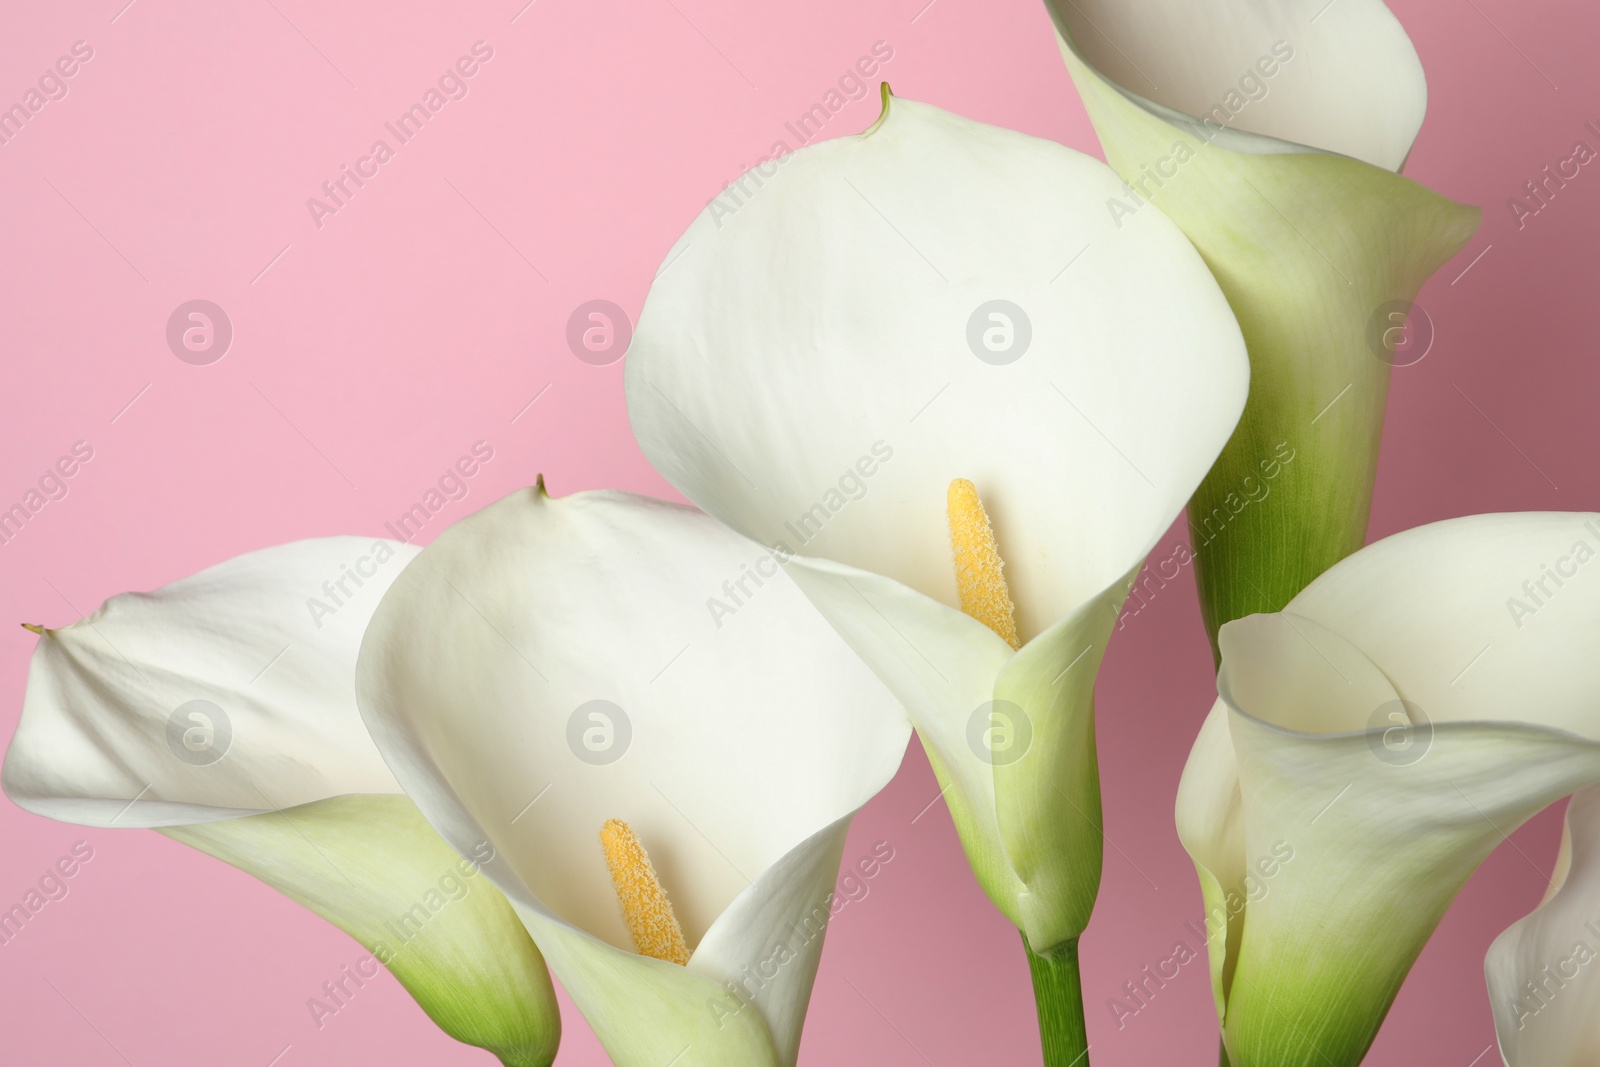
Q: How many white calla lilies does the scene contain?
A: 6